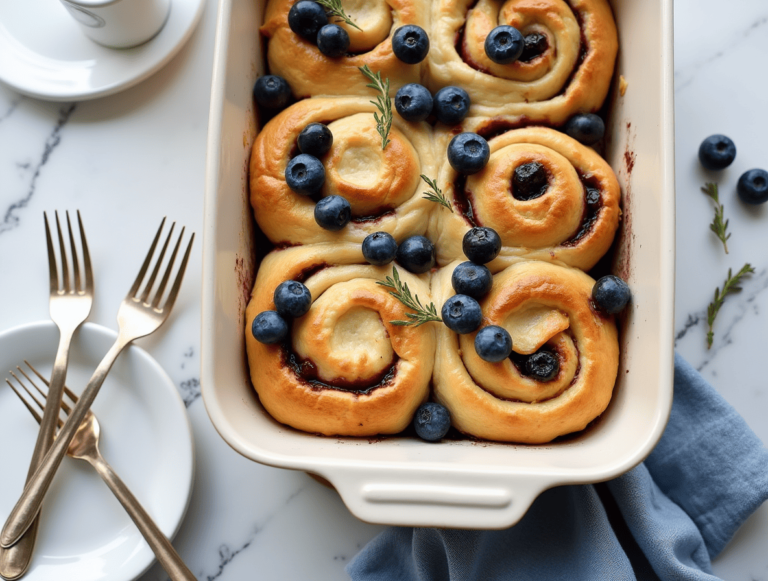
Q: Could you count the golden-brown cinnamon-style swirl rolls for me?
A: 6